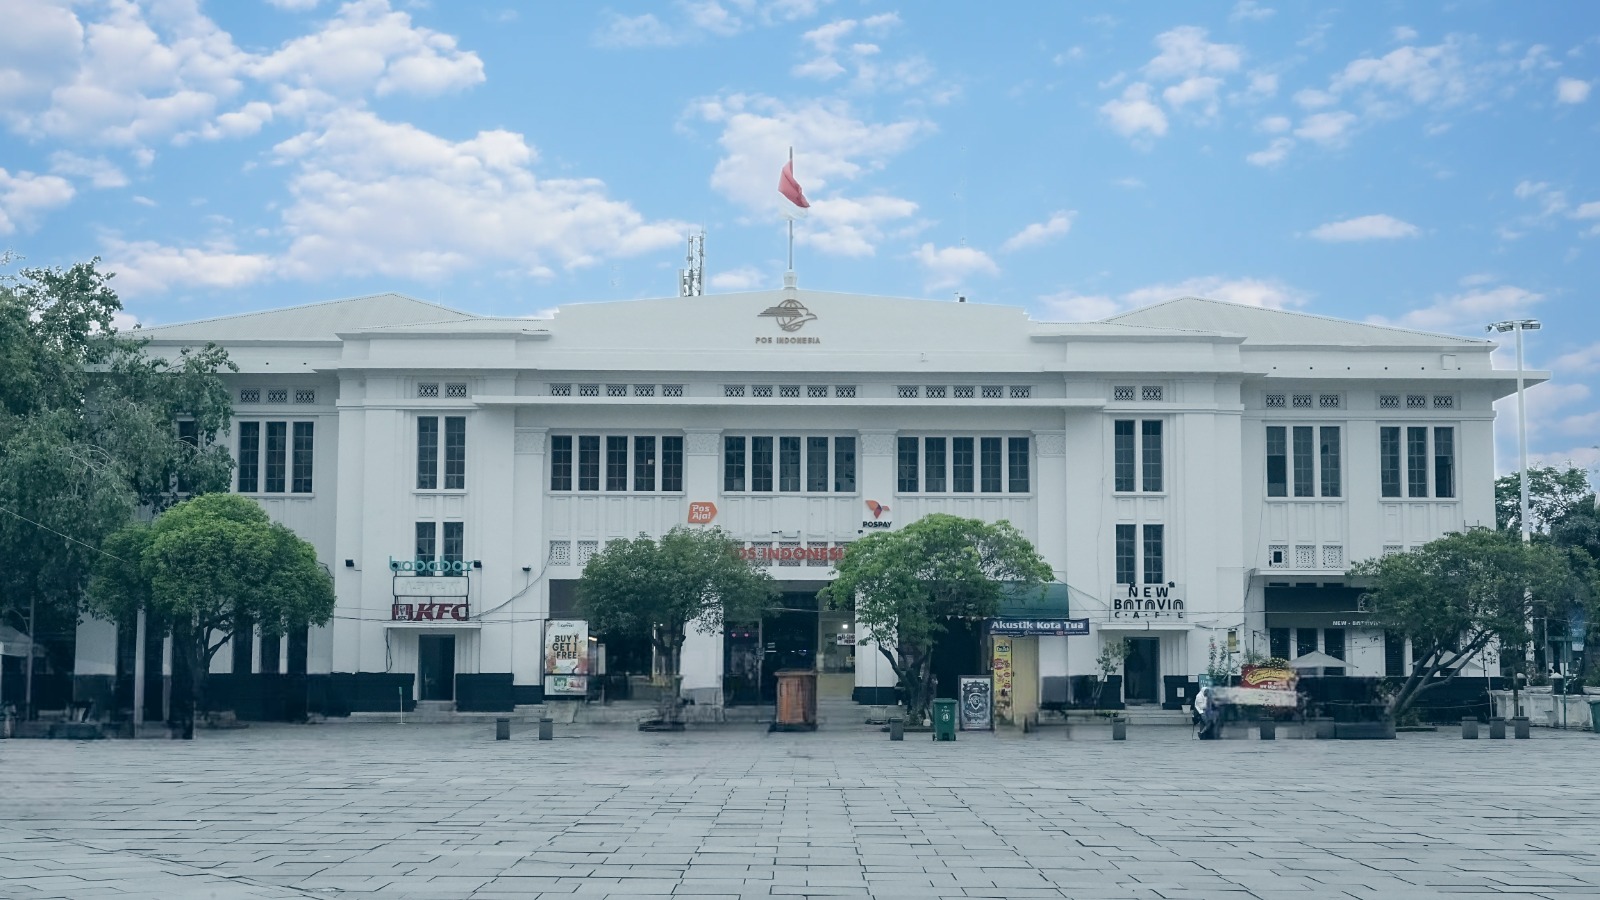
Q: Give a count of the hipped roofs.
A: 2